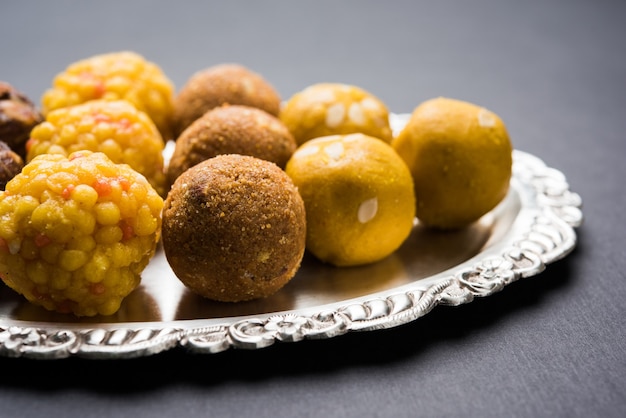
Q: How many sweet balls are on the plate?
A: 11